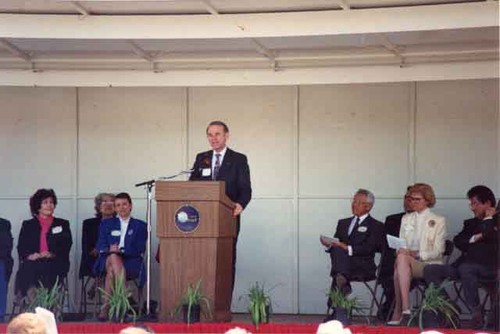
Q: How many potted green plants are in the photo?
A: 6